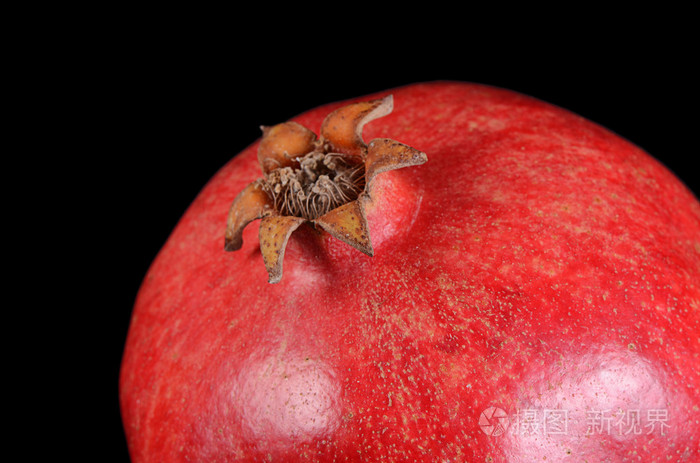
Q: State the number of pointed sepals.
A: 6